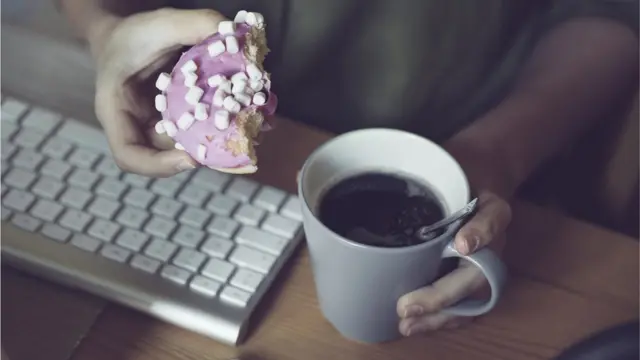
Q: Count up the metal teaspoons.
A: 1